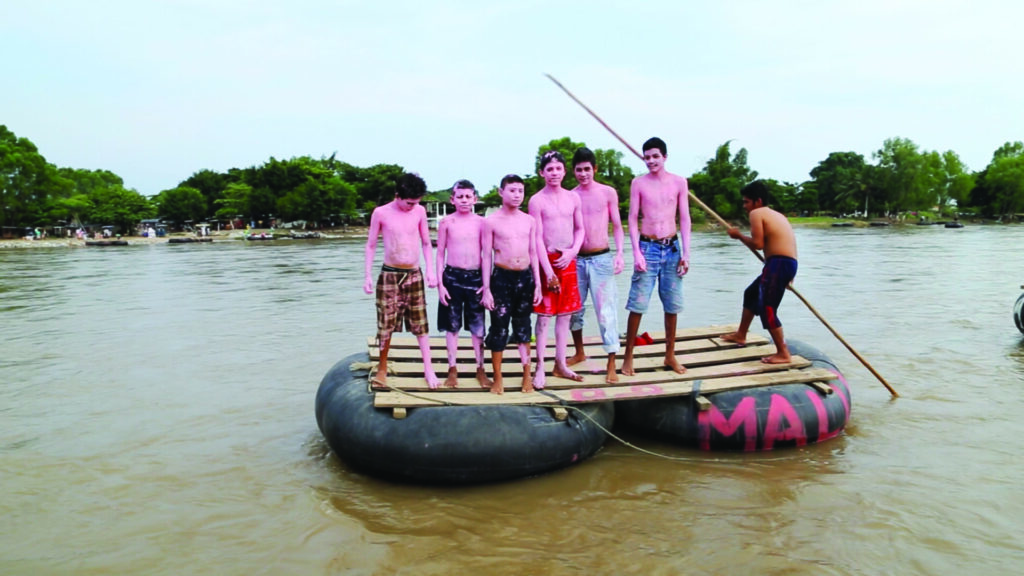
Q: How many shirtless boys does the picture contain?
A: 7